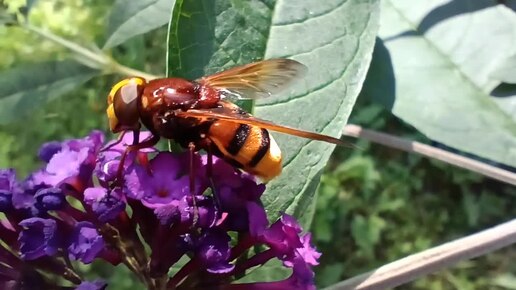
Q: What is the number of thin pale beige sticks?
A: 2